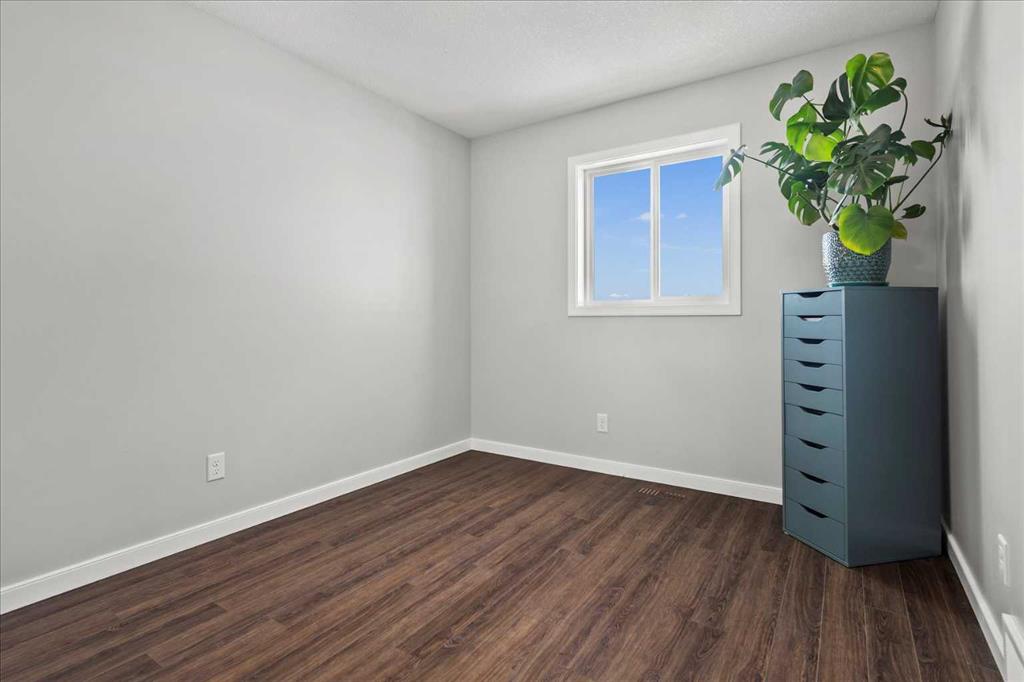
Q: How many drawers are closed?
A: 9